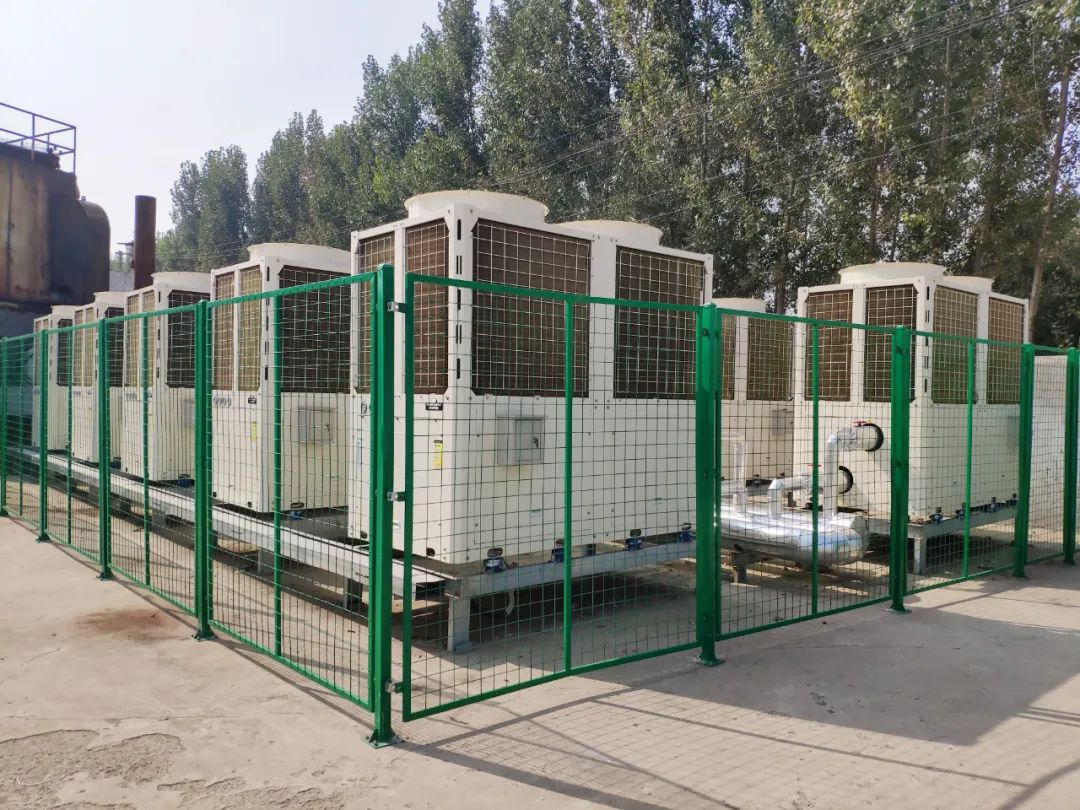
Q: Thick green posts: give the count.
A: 9